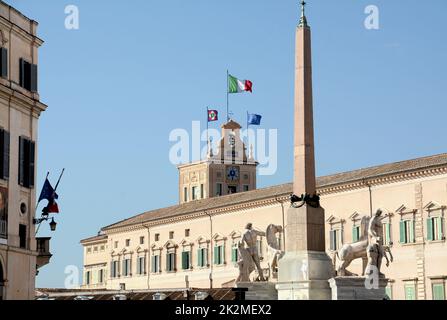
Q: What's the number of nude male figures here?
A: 2